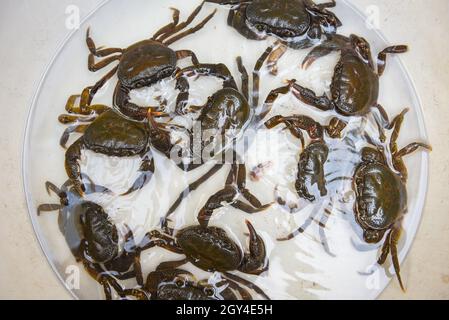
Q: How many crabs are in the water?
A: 10